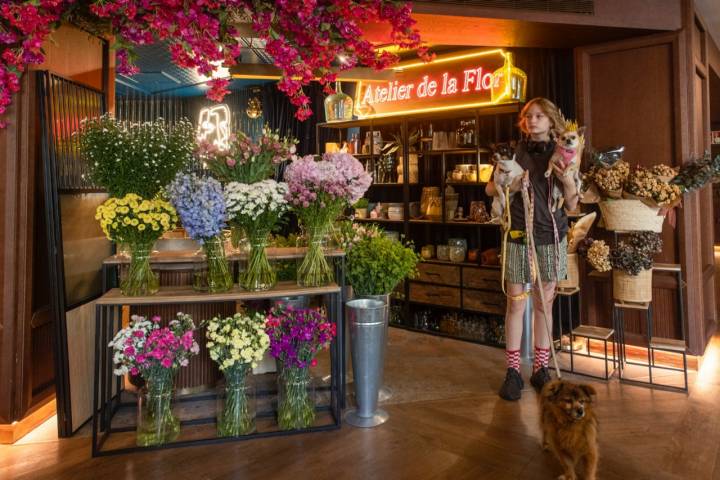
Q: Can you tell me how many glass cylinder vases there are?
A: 7